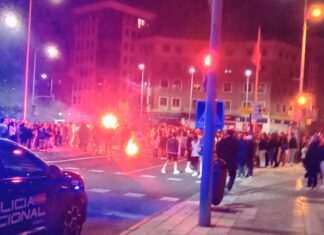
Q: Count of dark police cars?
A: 1